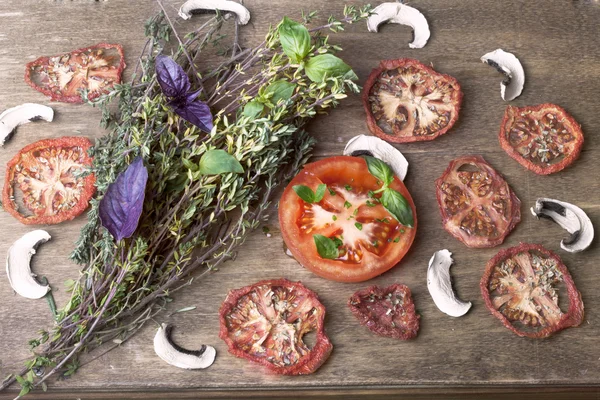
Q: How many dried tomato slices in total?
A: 8